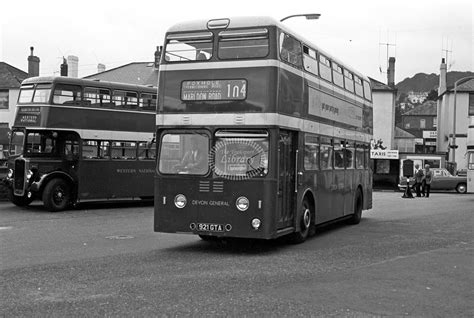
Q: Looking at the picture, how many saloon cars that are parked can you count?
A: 1